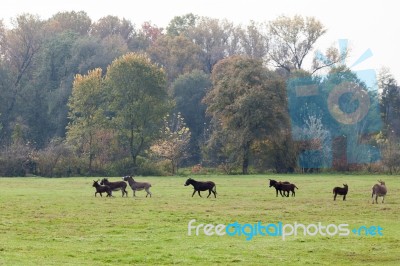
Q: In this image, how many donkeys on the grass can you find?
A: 8